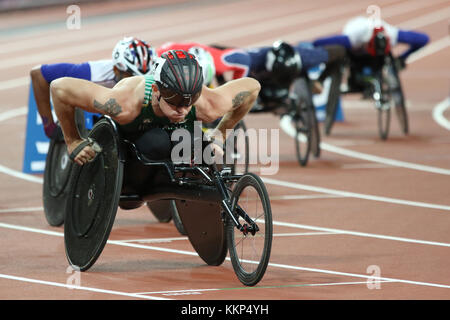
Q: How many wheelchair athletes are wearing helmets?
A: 5